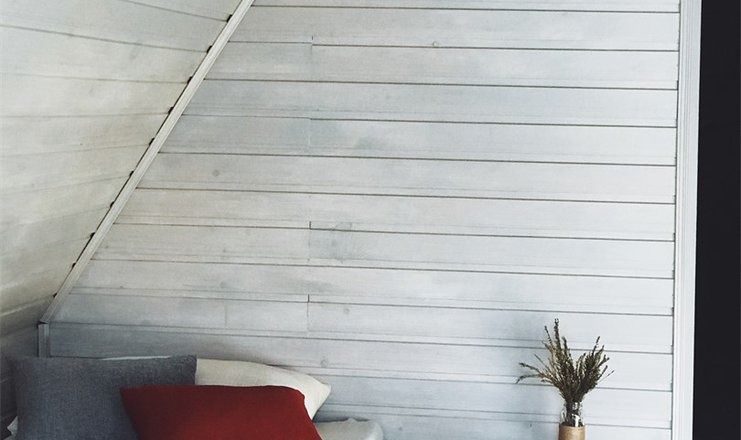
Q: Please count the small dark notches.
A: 10